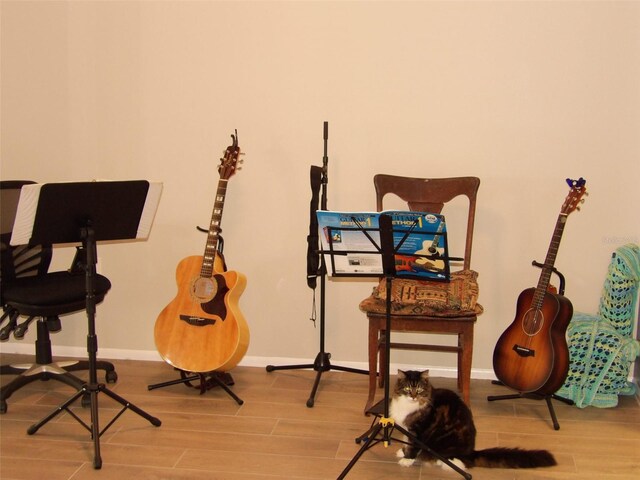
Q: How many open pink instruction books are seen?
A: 0